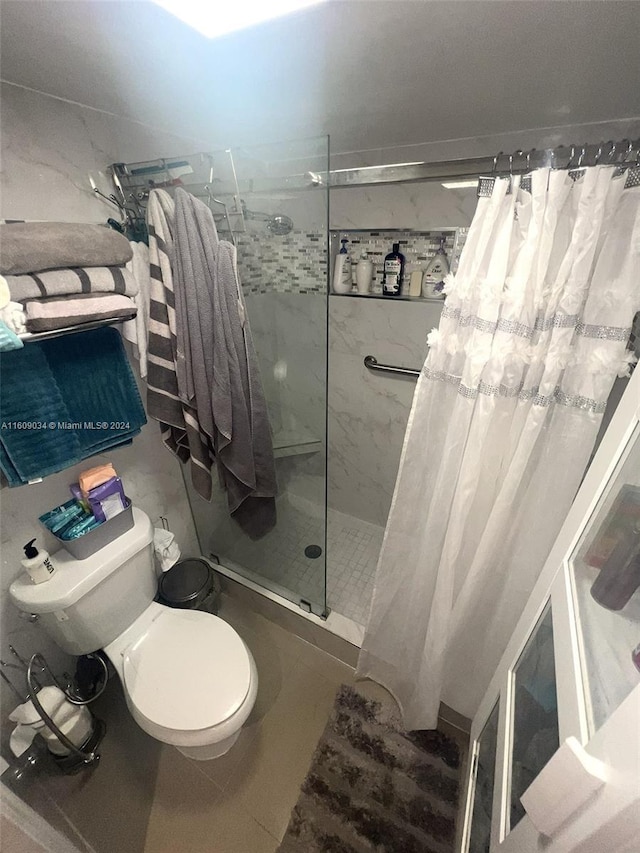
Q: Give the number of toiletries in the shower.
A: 5